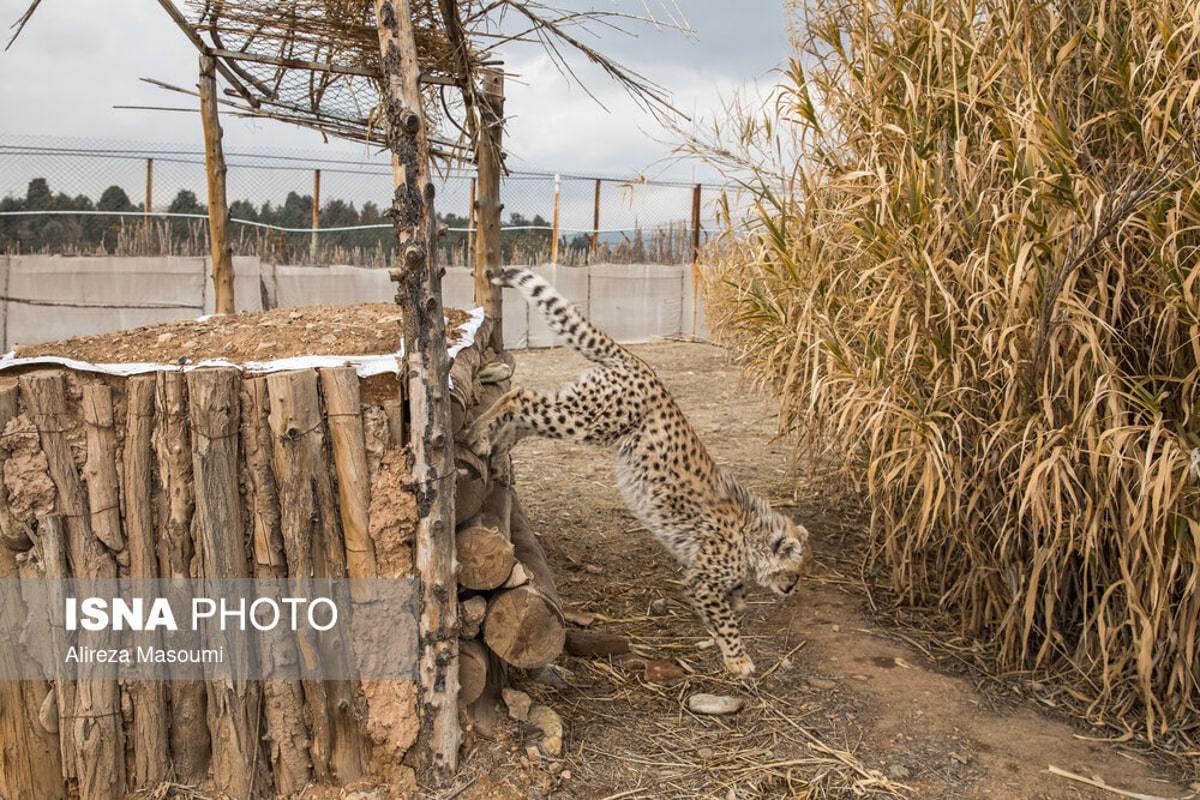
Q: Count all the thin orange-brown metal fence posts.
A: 6